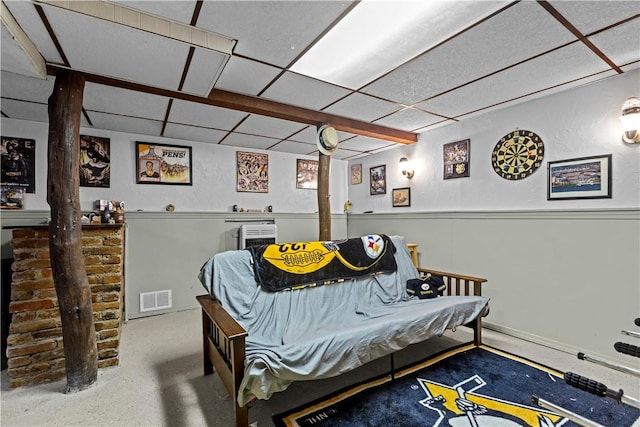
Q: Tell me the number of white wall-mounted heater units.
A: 1